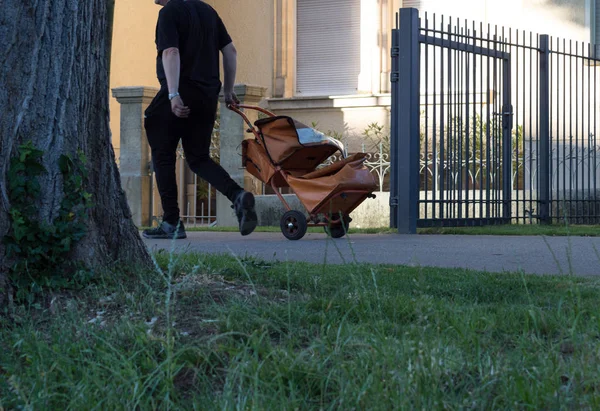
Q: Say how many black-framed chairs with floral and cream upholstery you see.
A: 0